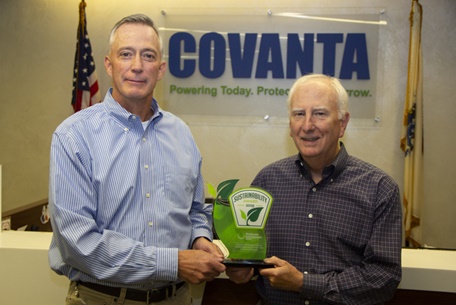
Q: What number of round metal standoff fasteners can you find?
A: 5